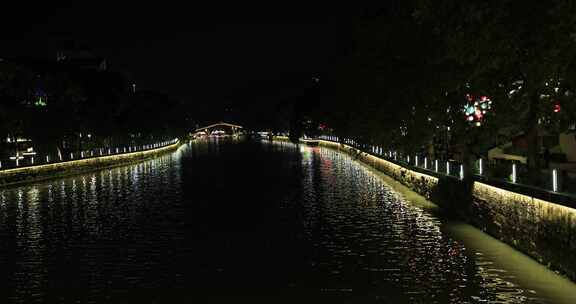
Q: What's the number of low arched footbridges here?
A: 1